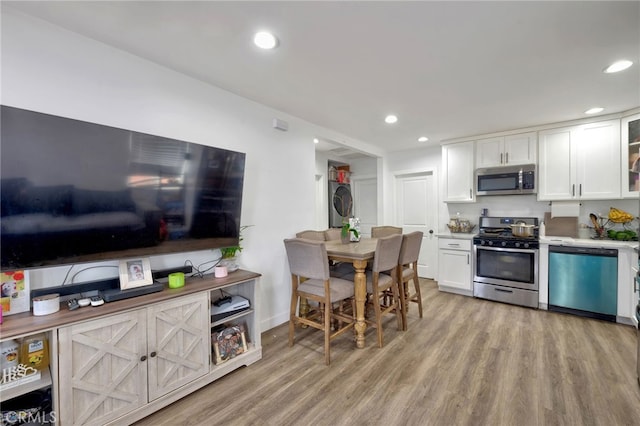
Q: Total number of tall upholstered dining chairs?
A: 6